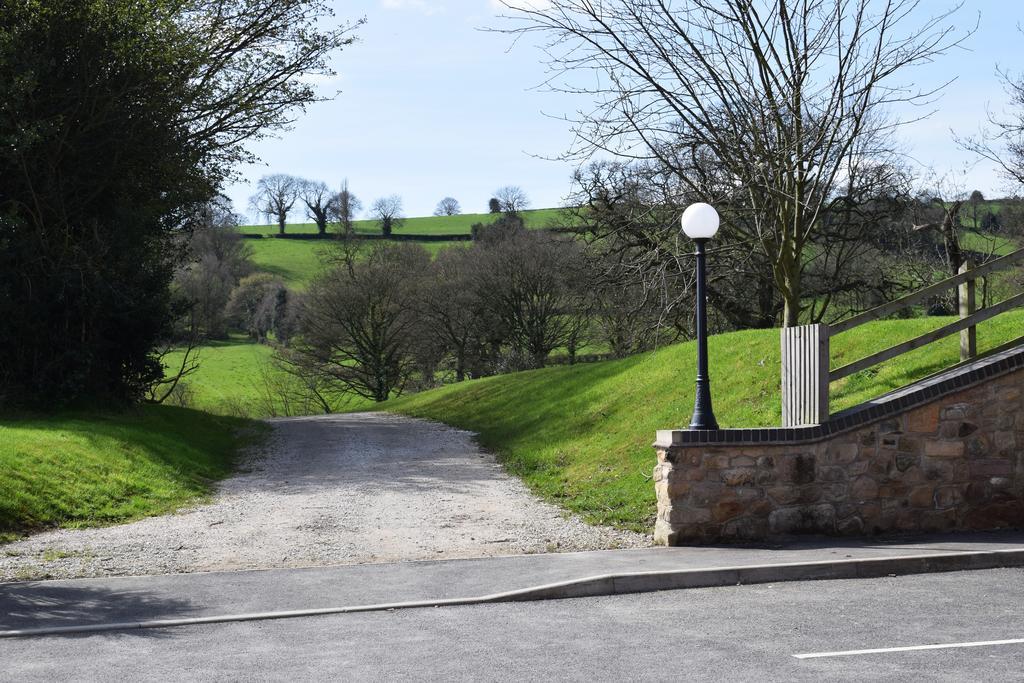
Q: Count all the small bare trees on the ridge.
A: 6